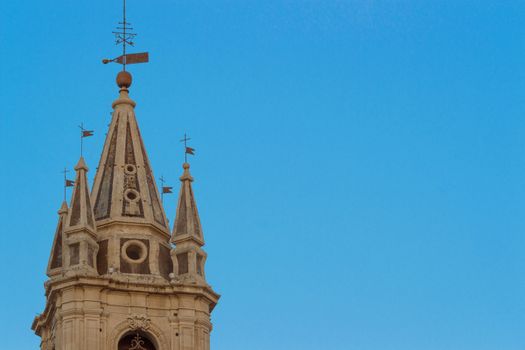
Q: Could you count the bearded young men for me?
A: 0